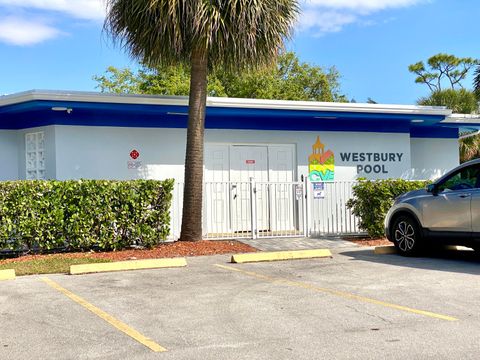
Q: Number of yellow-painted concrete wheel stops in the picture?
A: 4